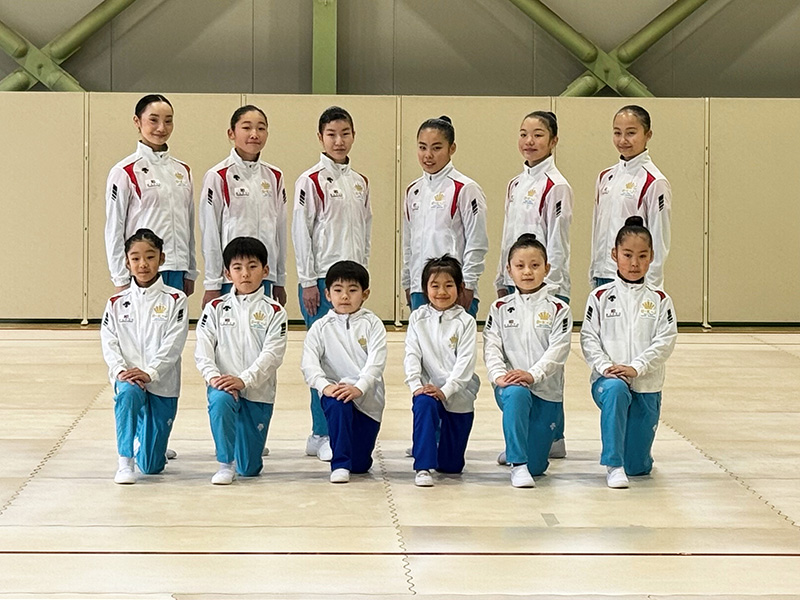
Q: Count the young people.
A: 12